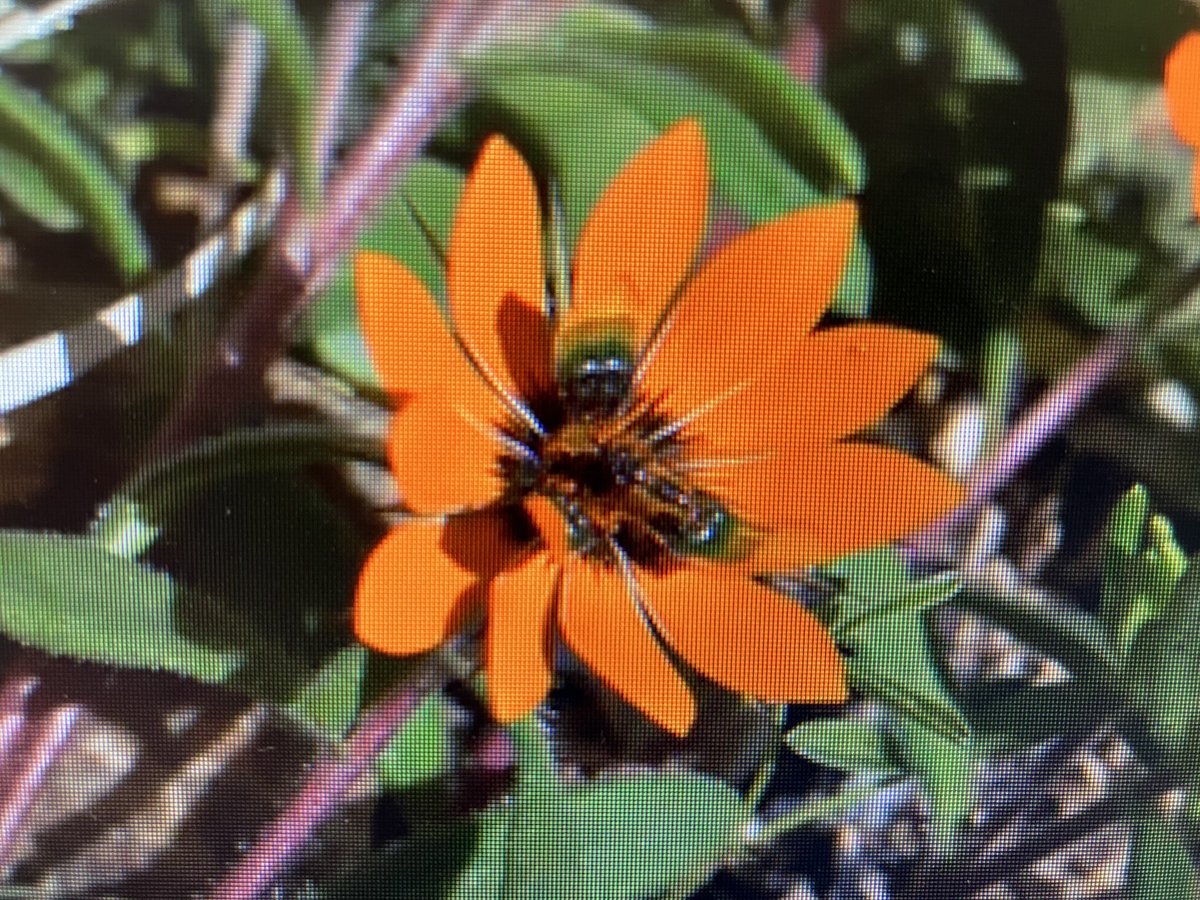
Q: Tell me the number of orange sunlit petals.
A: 11